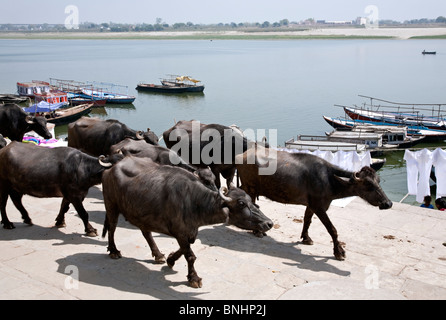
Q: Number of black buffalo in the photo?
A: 7